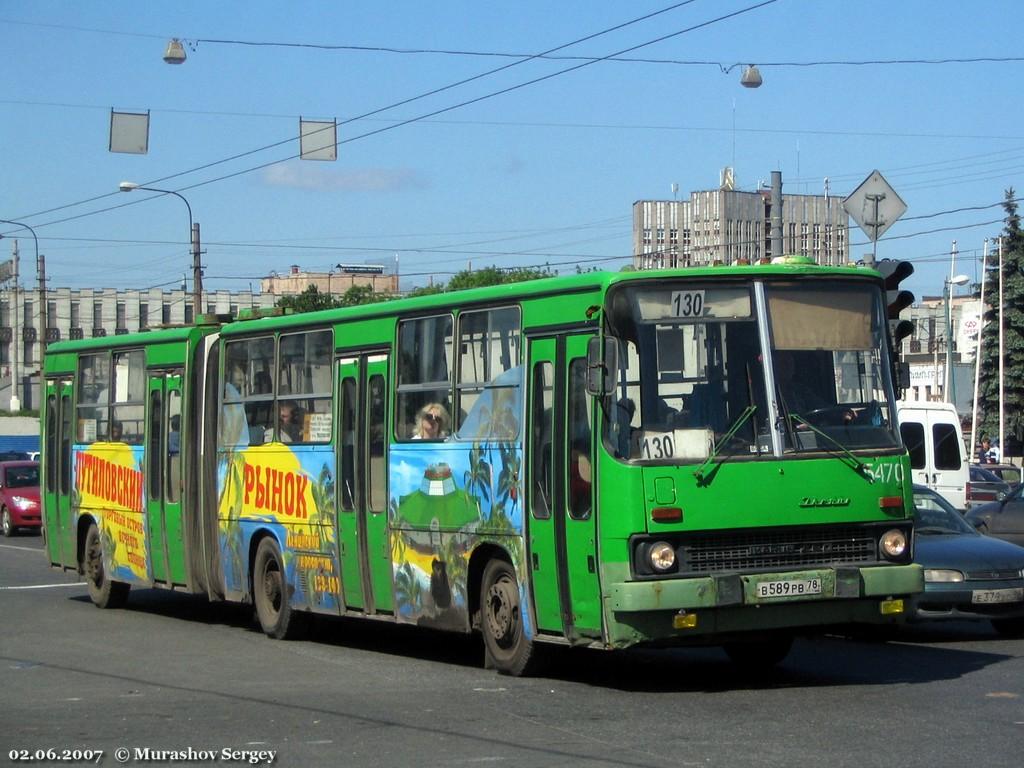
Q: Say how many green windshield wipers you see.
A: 2